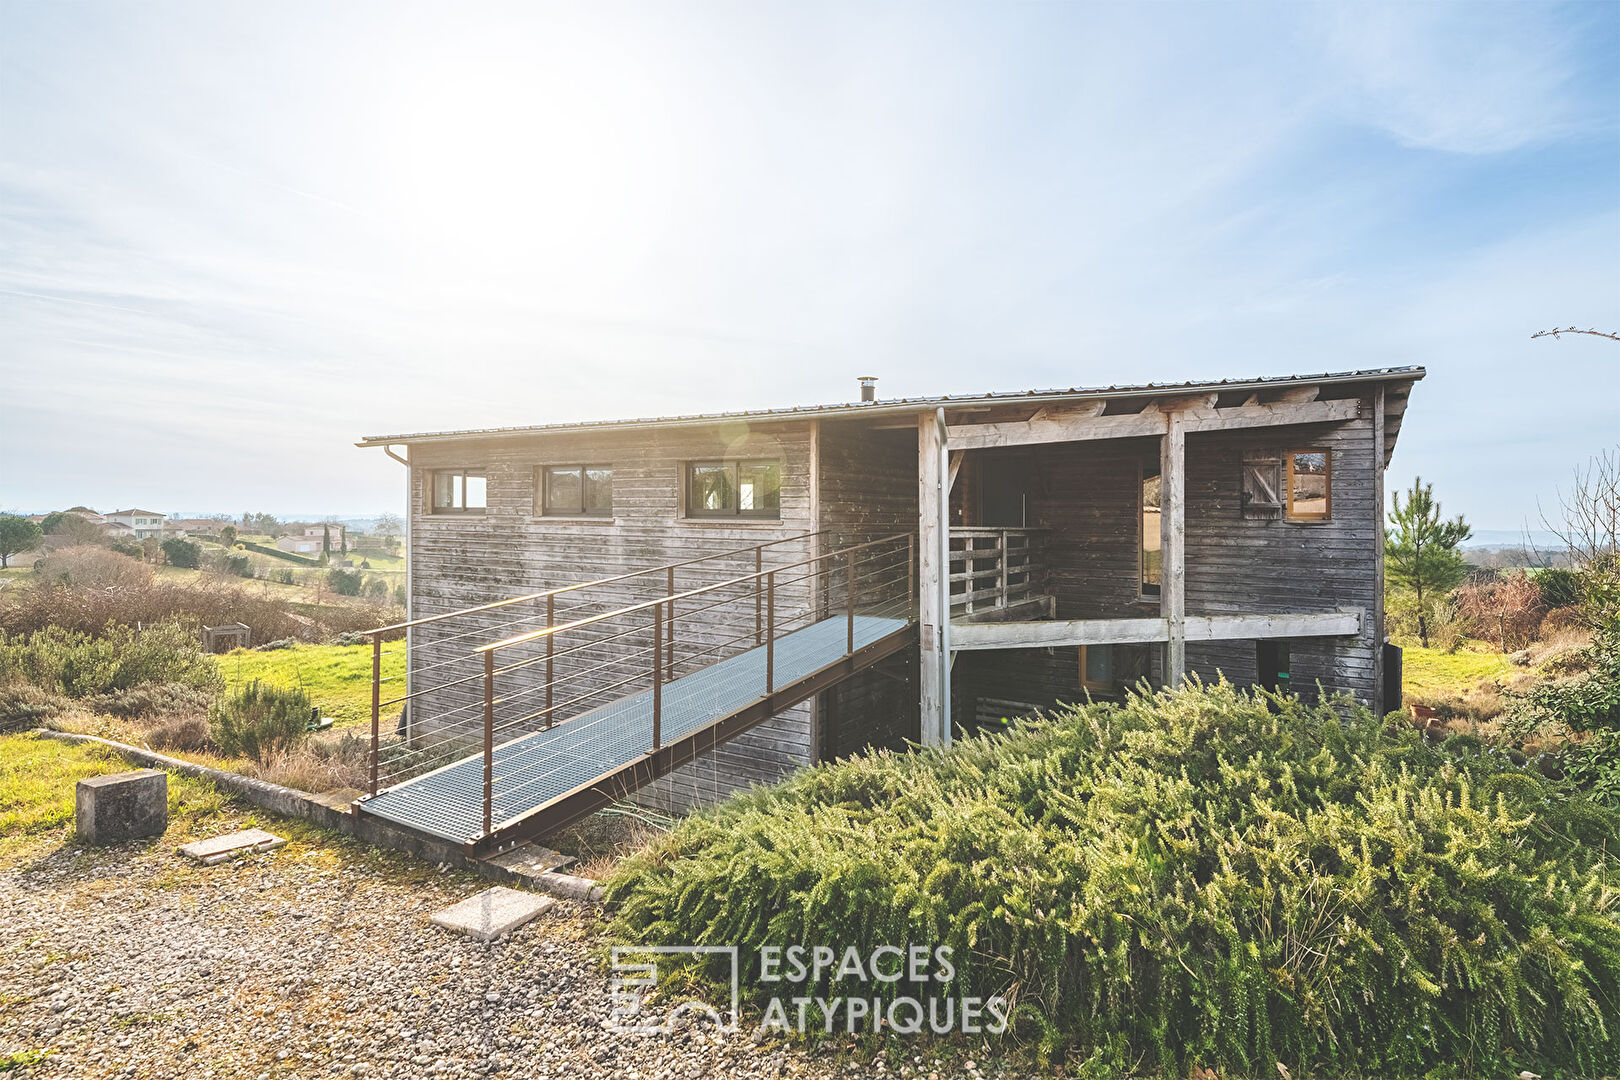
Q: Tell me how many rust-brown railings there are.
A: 2